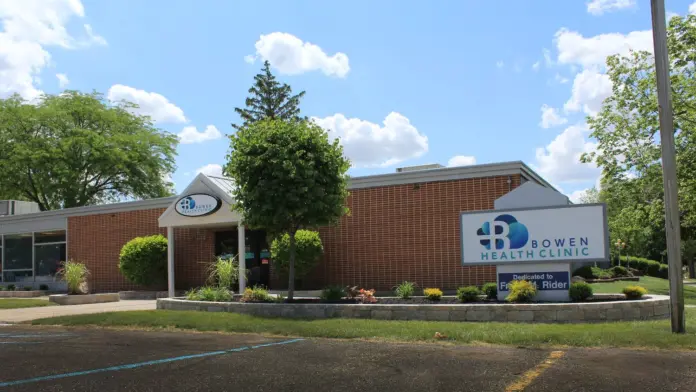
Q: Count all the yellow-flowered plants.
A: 3